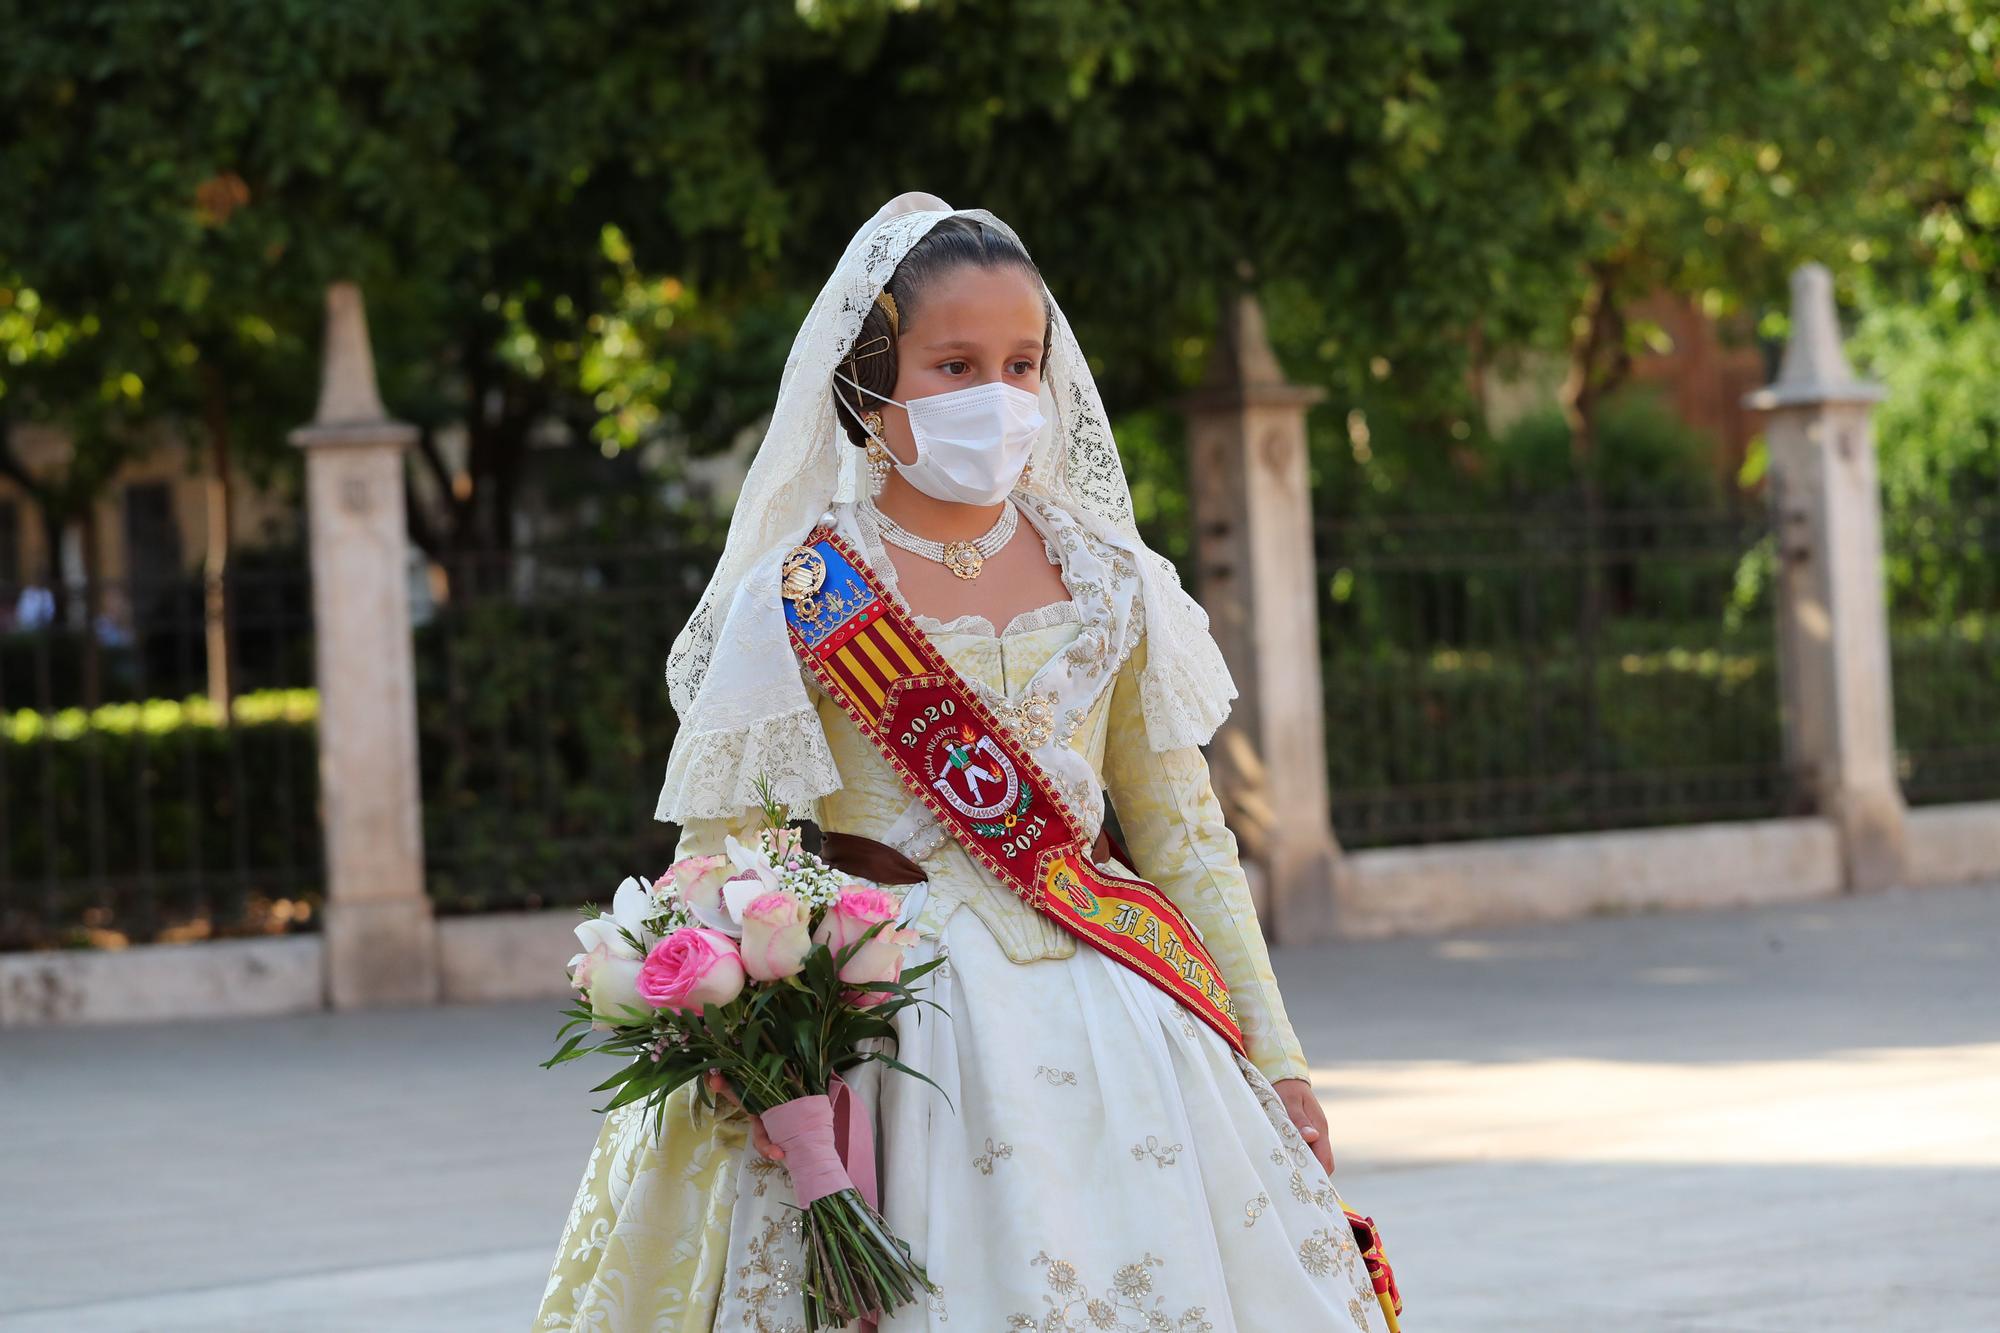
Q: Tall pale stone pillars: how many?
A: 3